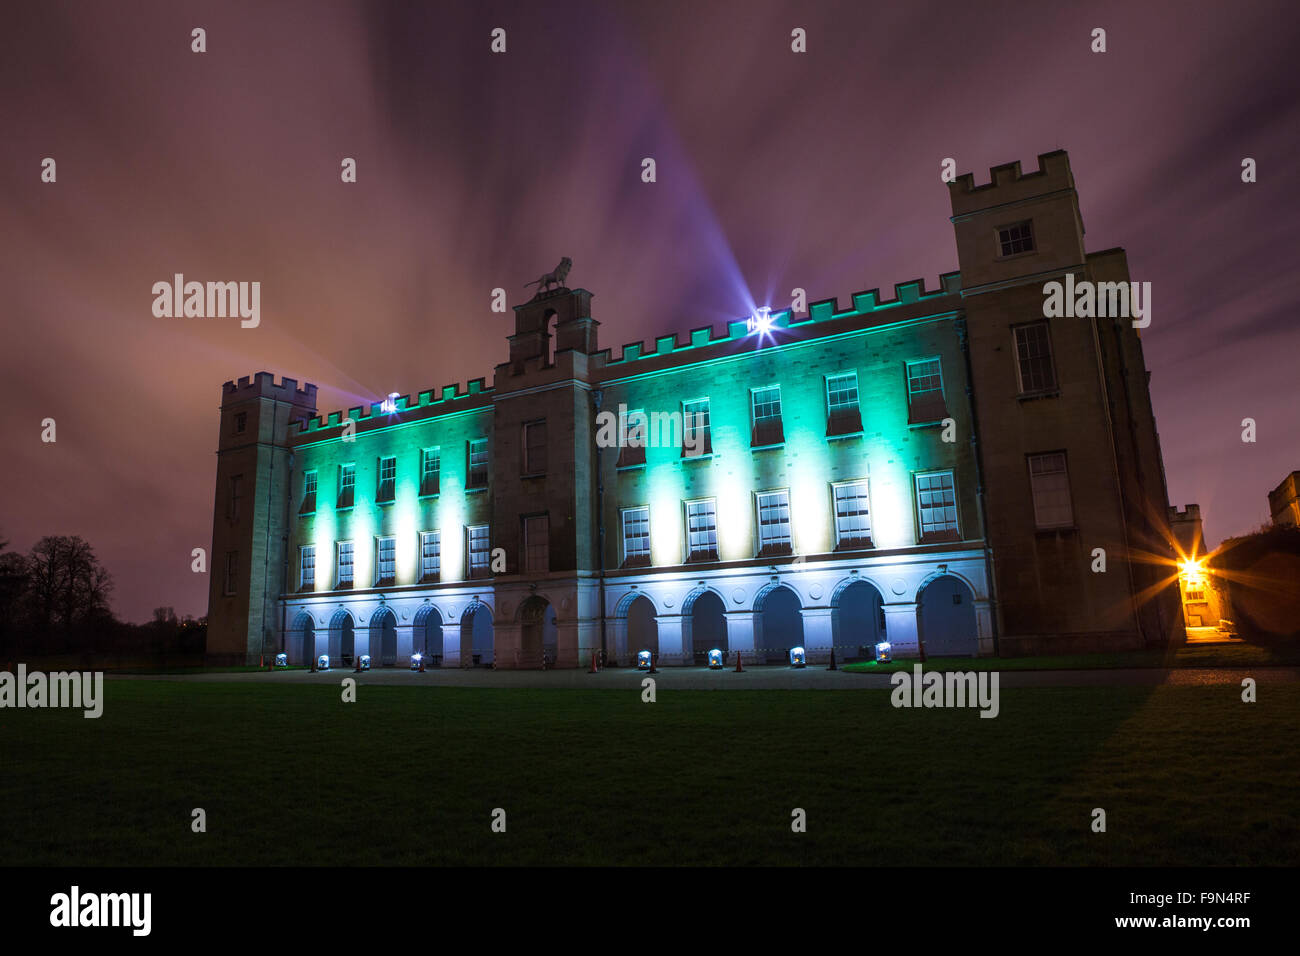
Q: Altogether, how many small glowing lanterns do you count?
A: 8